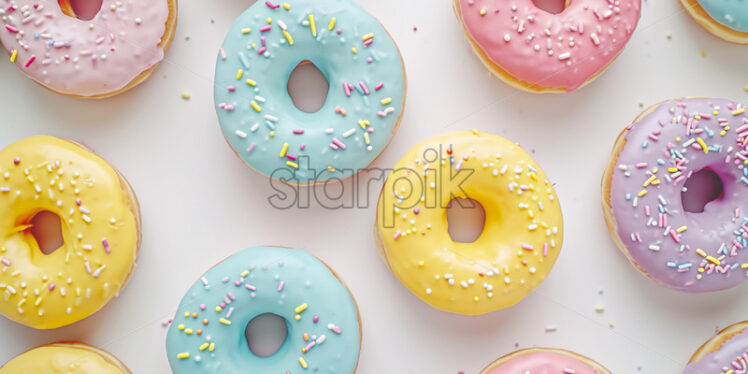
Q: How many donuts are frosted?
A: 11